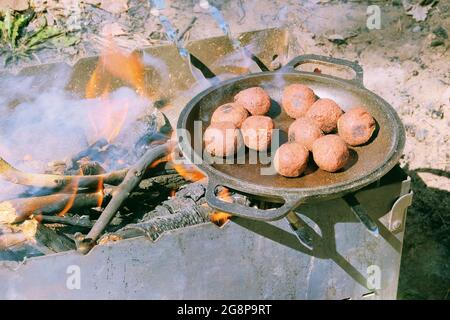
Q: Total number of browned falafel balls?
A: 10